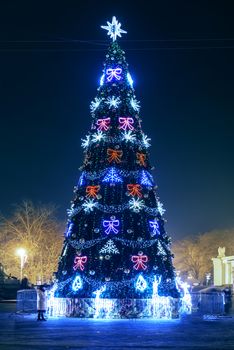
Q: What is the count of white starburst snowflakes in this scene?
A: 11